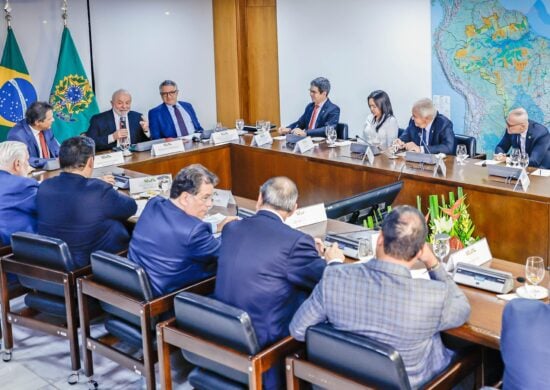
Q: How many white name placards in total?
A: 12